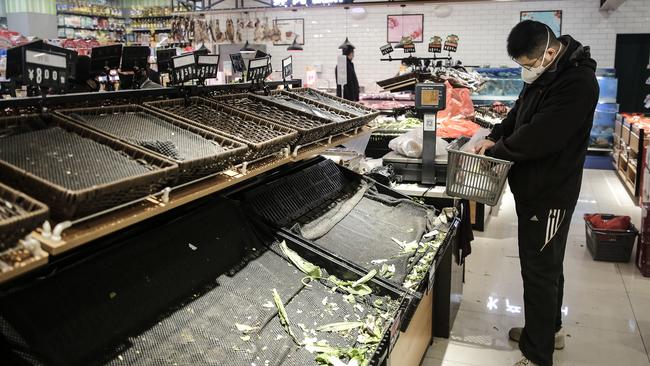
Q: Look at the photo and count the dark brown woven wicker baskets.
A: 7